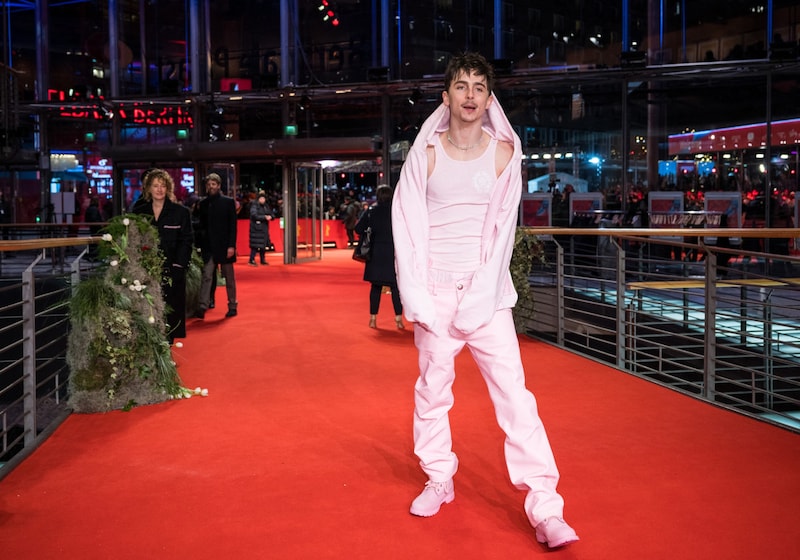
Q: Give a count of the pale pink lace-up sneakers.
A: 2